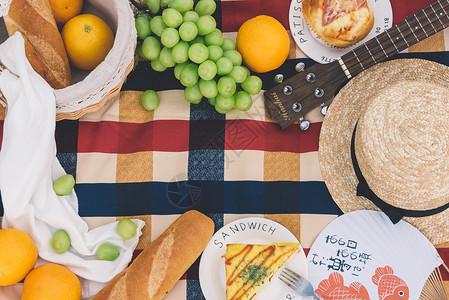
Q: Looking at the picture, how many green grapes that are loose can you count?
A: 5